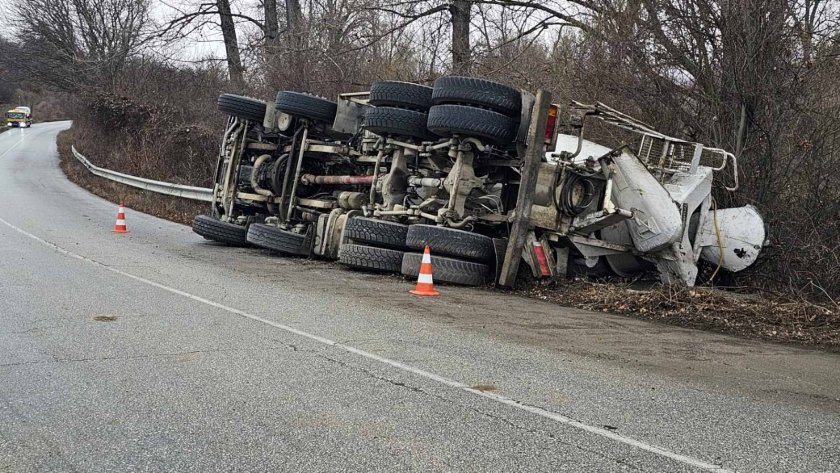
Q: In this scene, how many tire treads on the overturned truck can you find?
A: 12